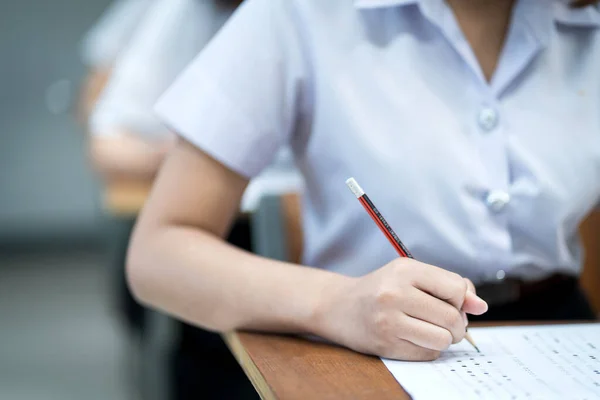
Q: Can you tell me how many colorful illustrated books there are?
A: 0